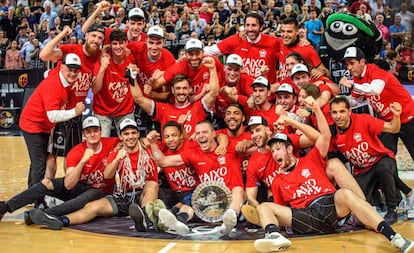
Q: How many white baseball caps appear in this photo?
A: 13